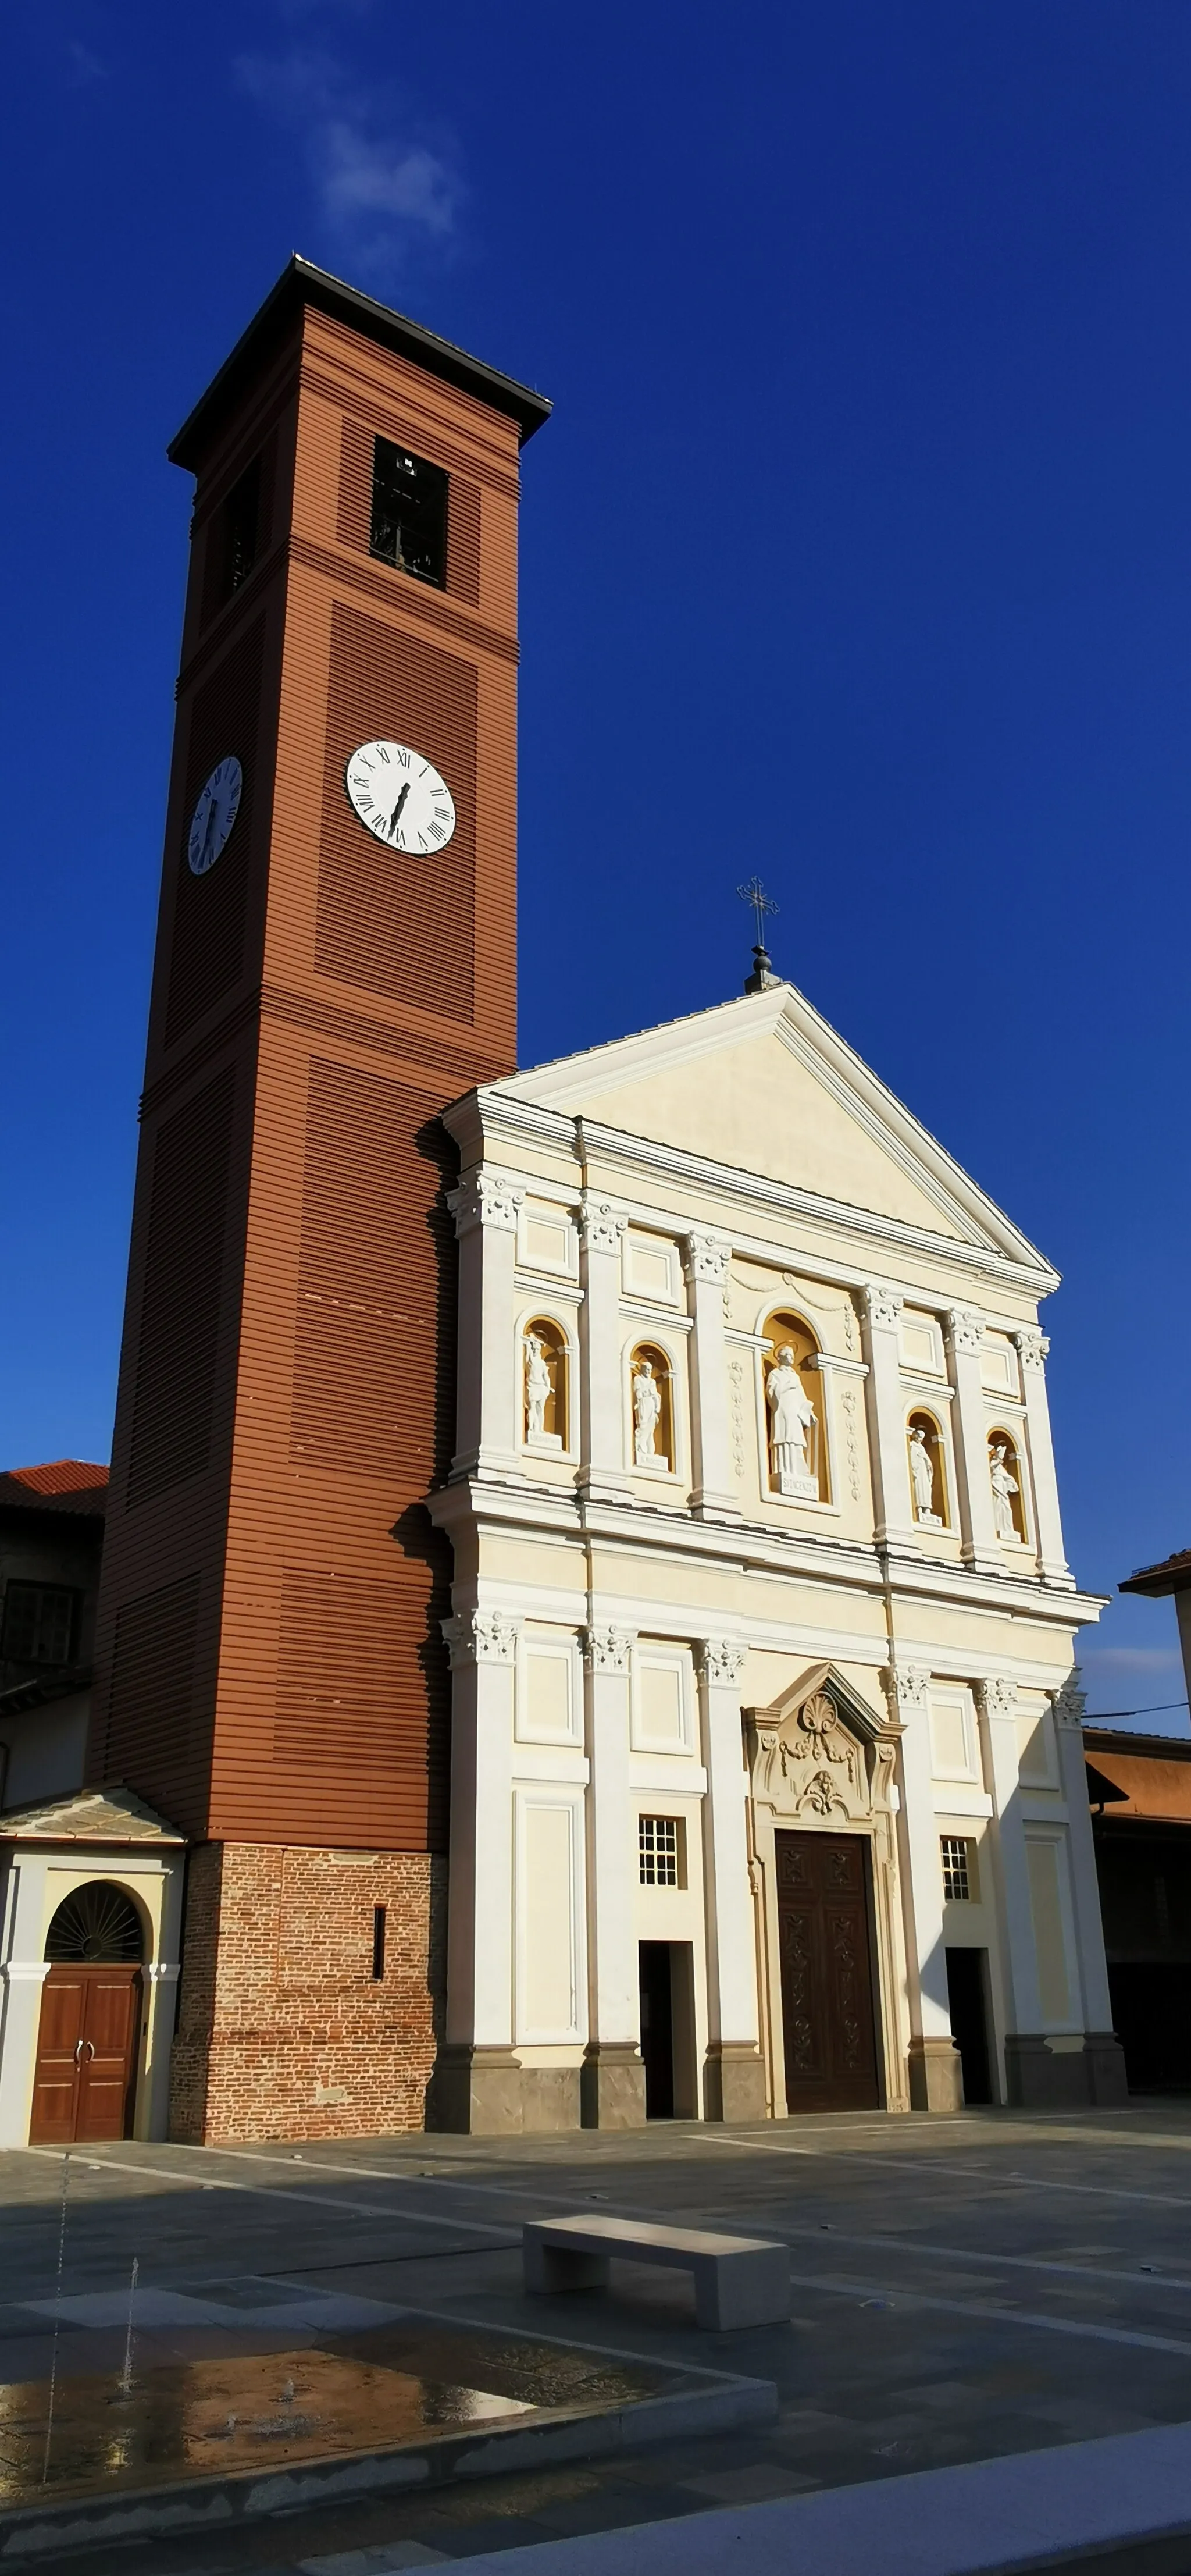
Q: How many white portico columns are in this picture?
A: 12